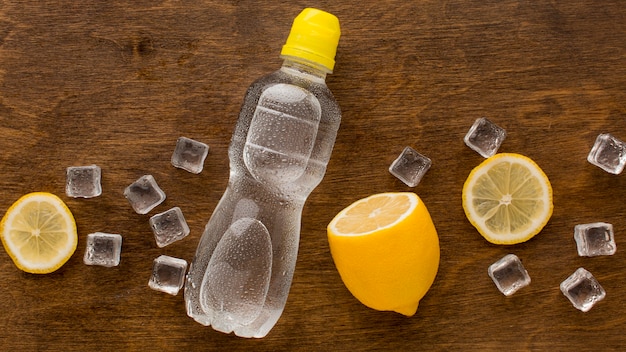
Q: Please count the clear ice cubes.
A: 12